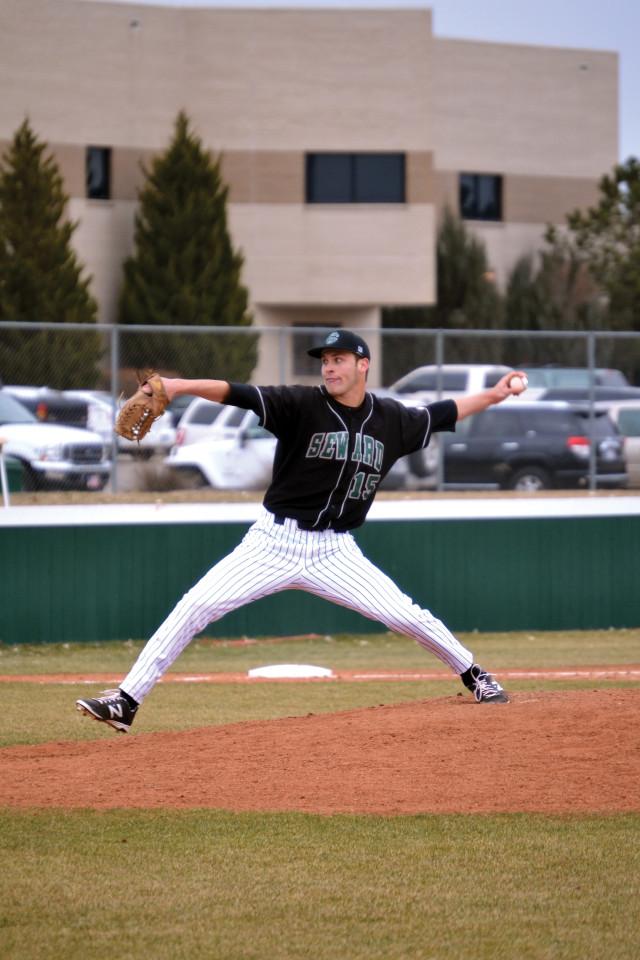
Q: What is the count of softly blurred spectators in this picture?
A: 0